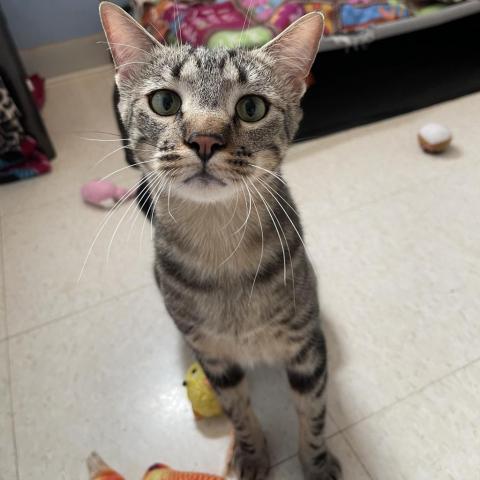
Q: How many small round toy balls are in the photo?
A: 1